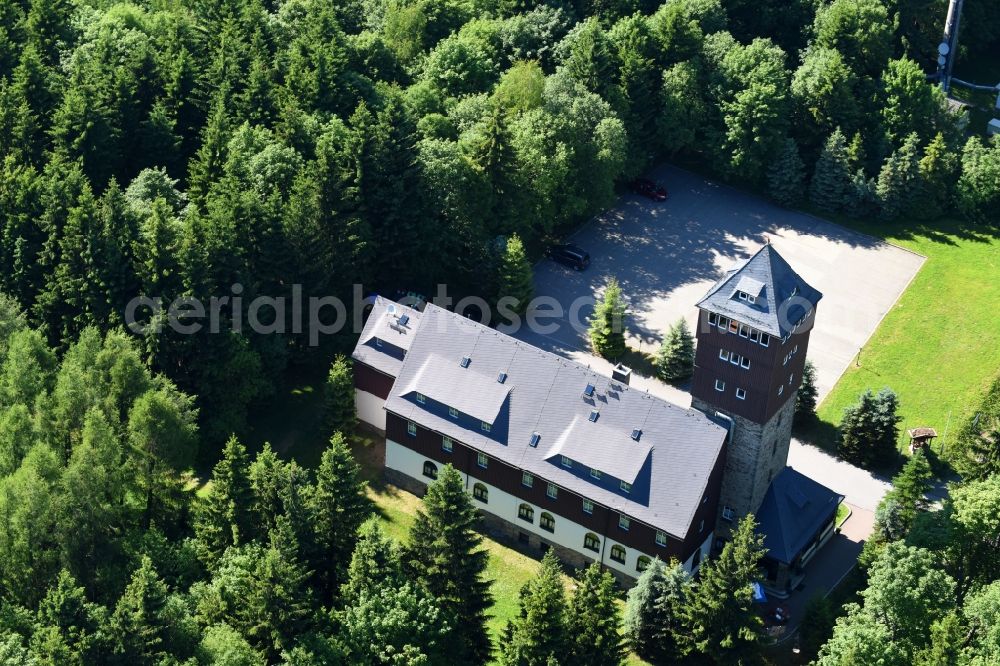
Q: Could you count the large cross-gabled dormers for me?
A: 2